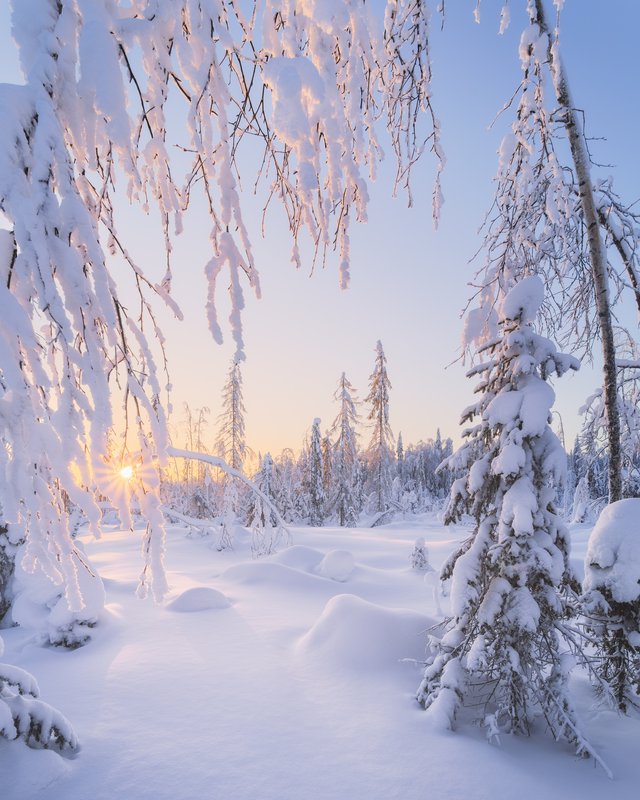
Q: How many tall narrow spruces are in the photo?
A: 3